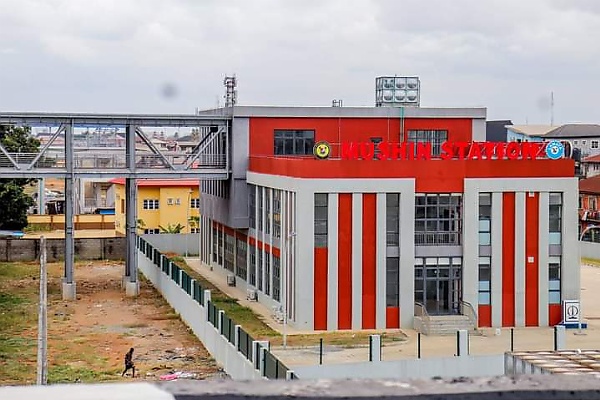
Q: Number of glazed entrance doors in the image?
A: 2